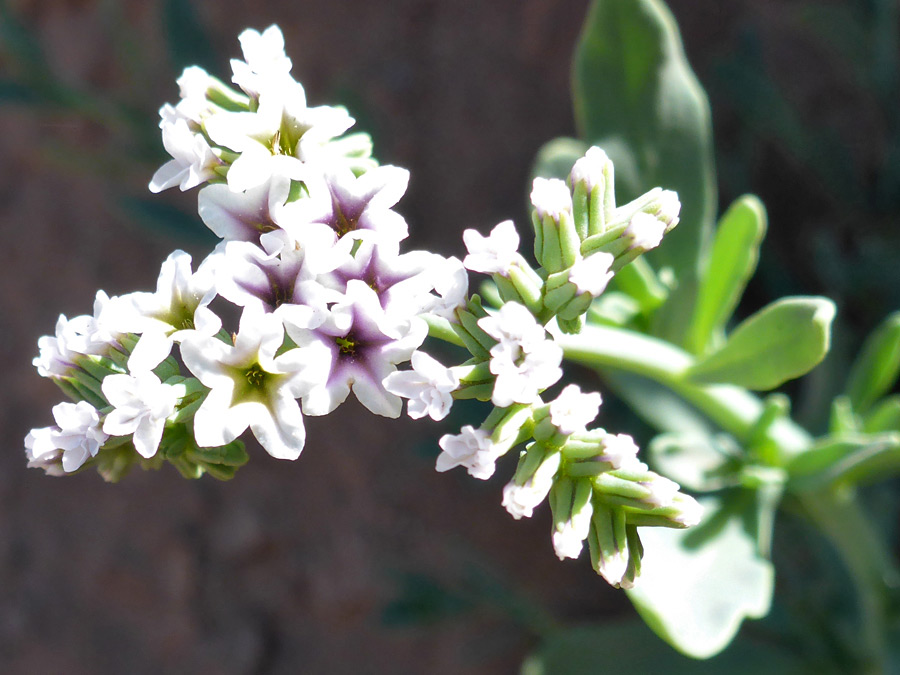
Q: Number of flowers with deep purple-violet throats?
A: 5